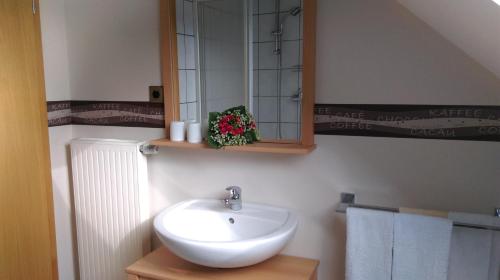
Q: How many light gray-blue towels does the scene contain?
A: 2